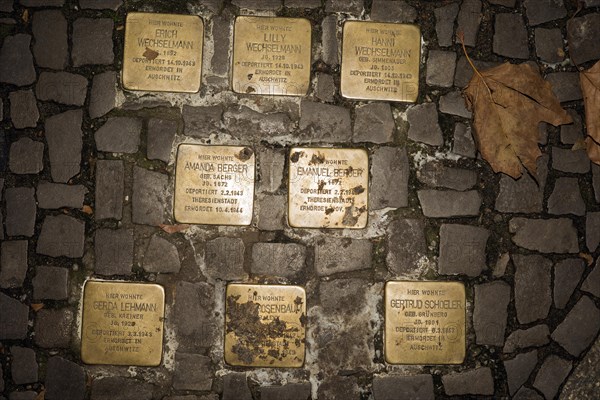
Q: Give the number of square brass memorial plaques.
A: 8